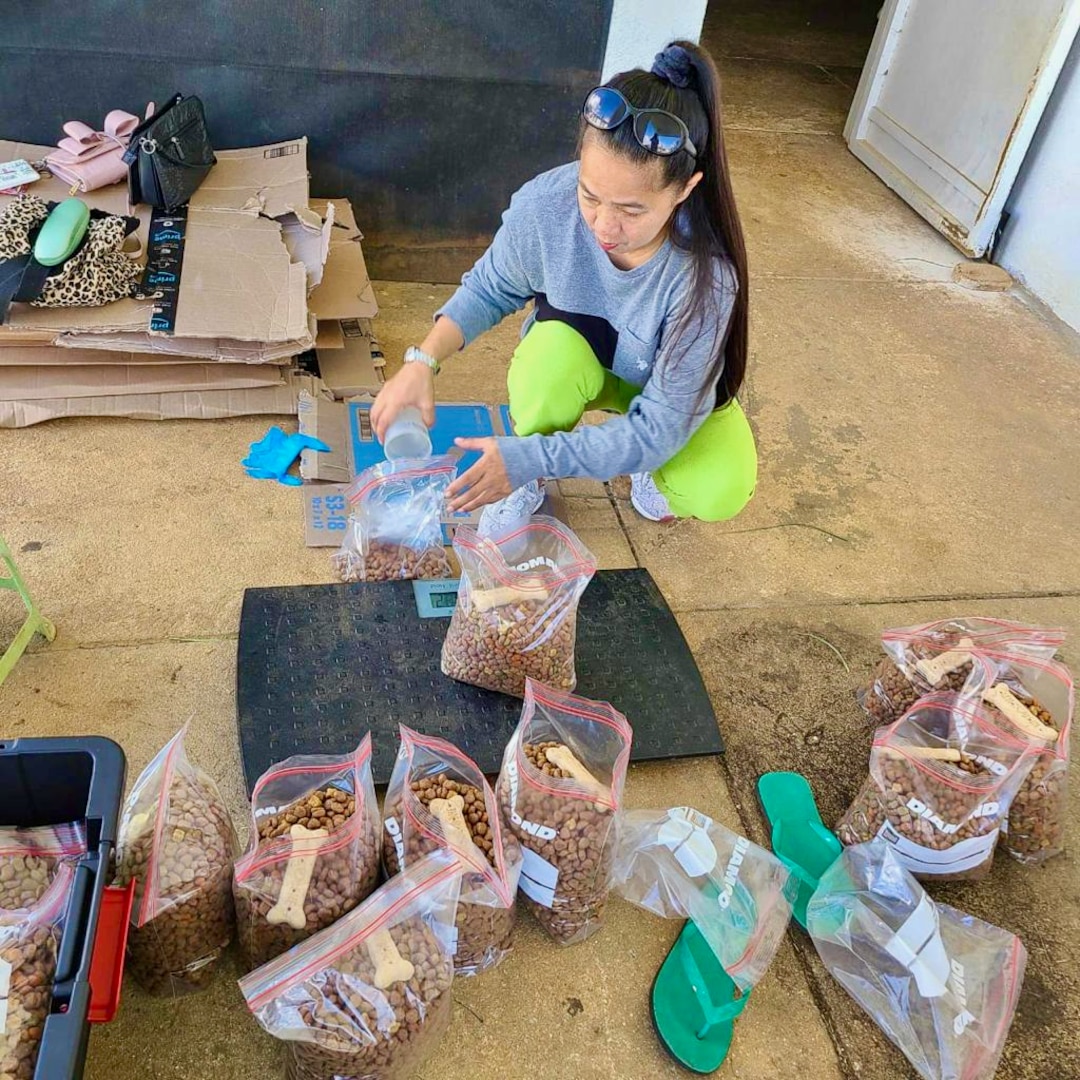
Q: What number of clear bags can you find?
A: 14